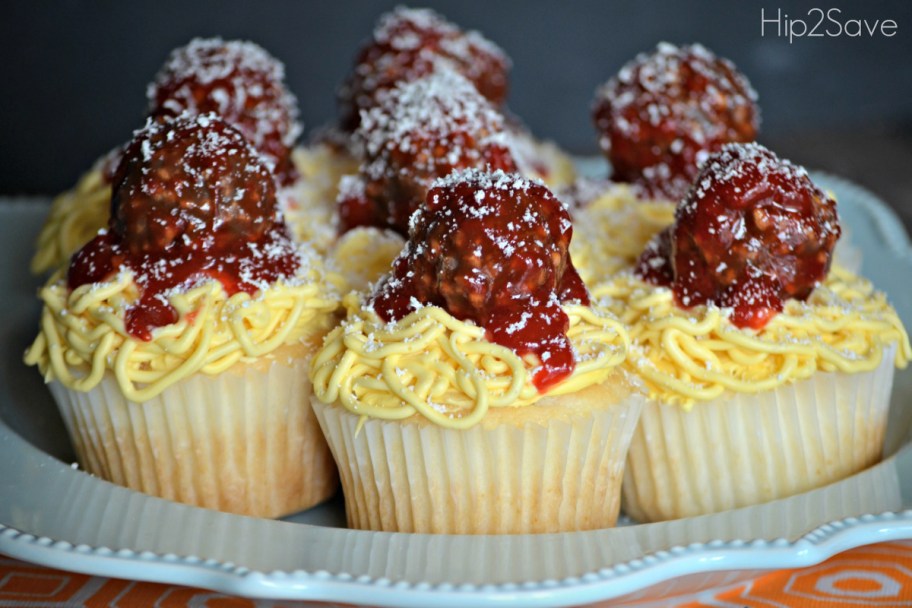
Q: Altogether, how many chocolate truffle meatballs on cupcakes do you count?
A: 7